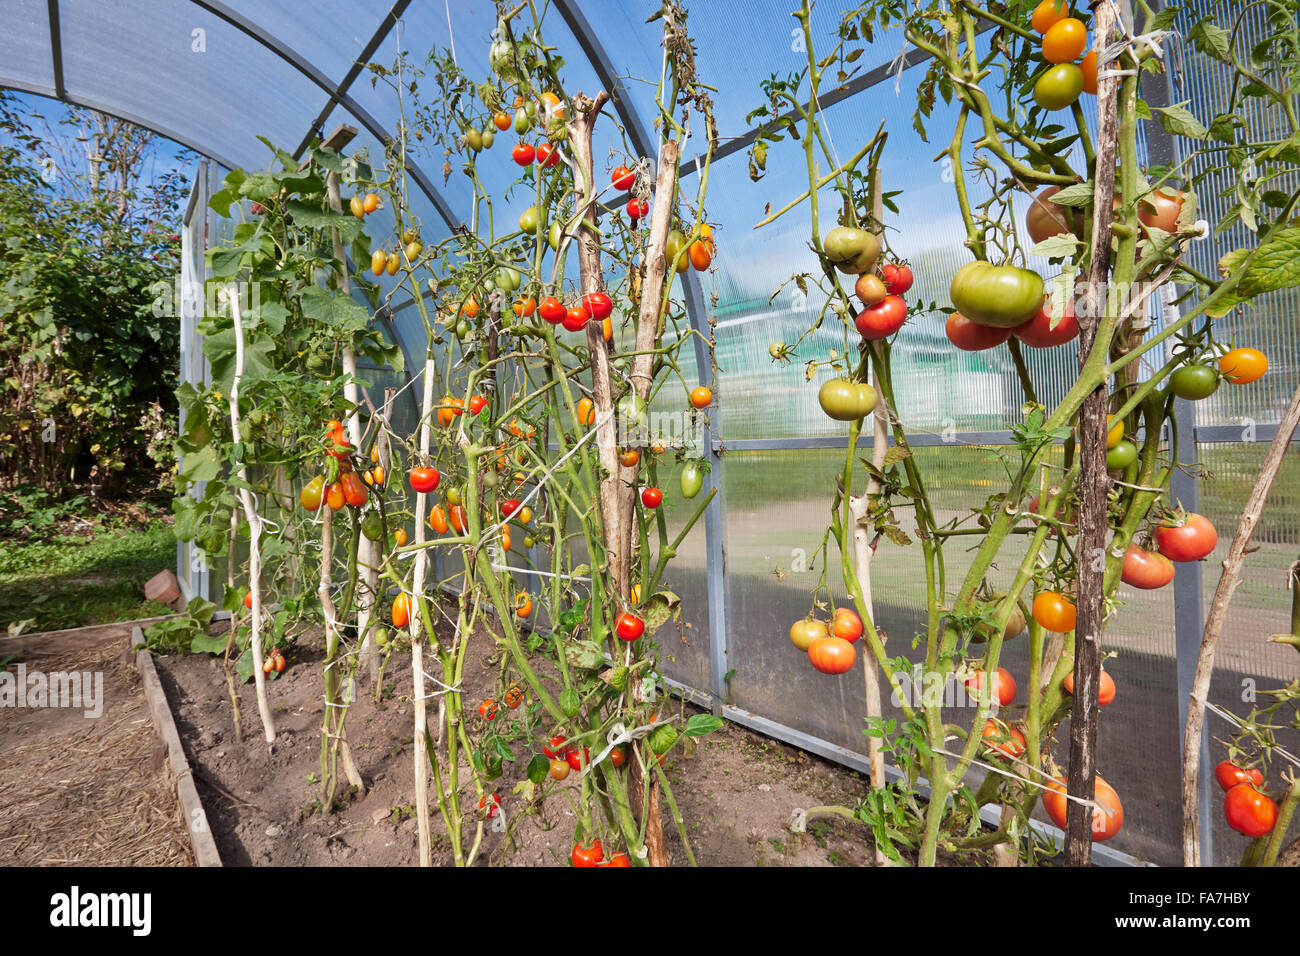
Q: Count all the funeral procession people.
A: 0